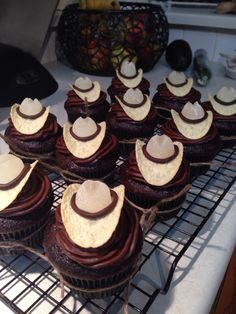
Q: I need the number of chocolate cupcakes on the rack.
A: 11